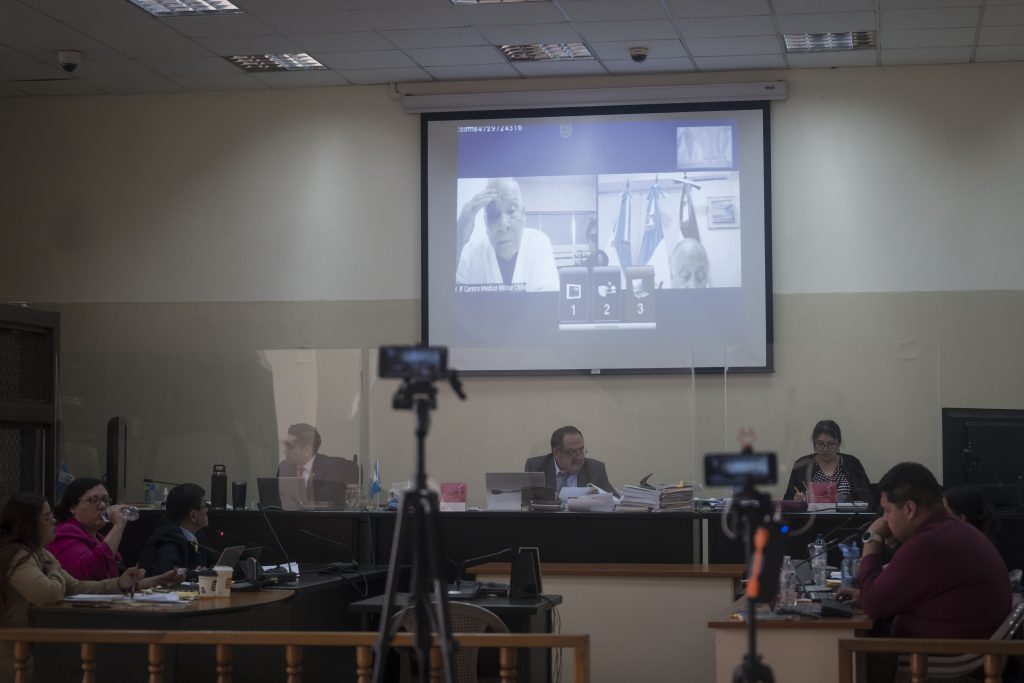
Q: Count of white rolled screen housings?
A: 1